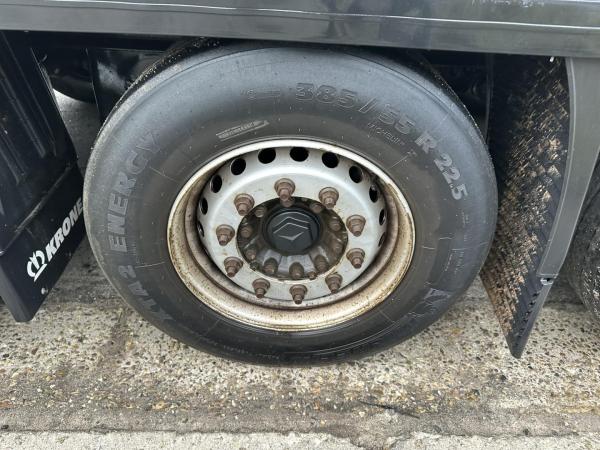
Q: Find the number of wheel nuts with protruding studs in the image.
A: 10